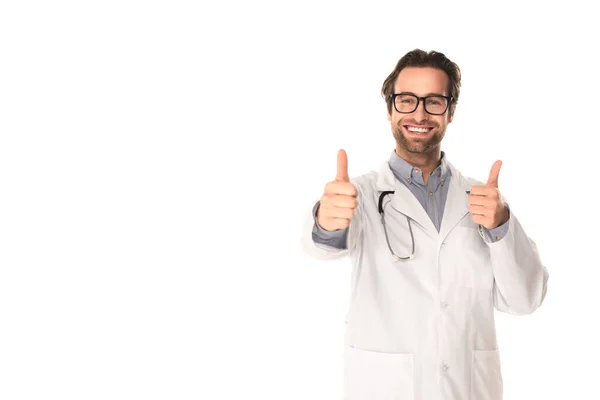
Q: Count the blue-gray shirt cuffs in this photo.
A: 2